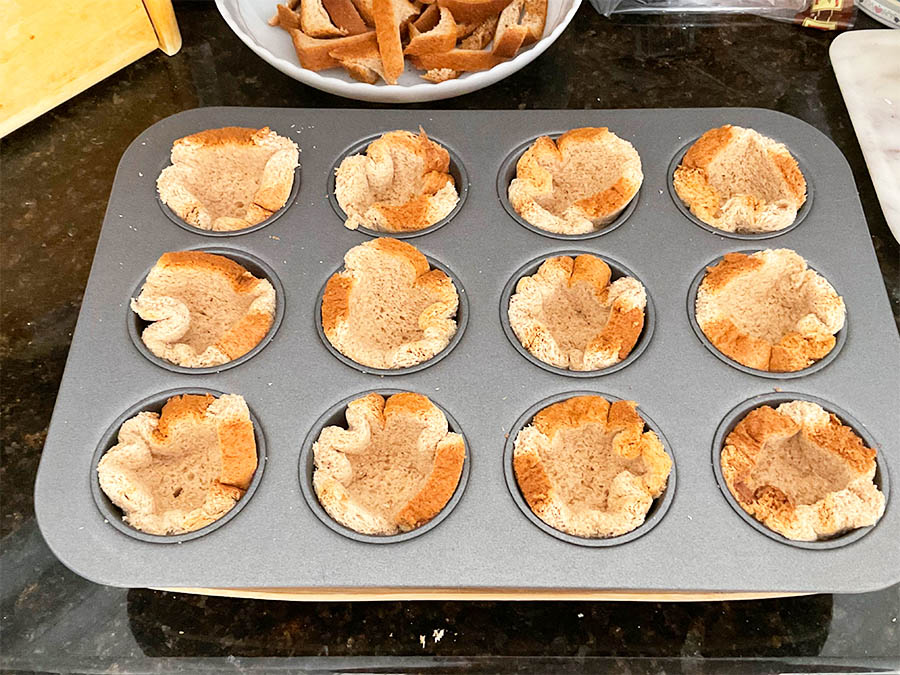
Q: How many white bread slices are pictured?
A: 12